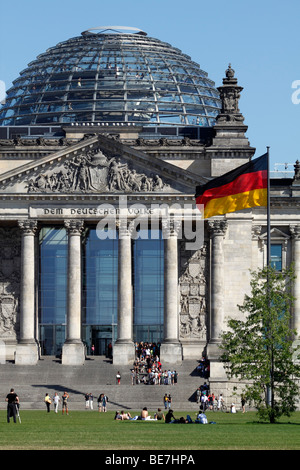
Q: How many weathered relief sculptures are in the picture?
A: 3